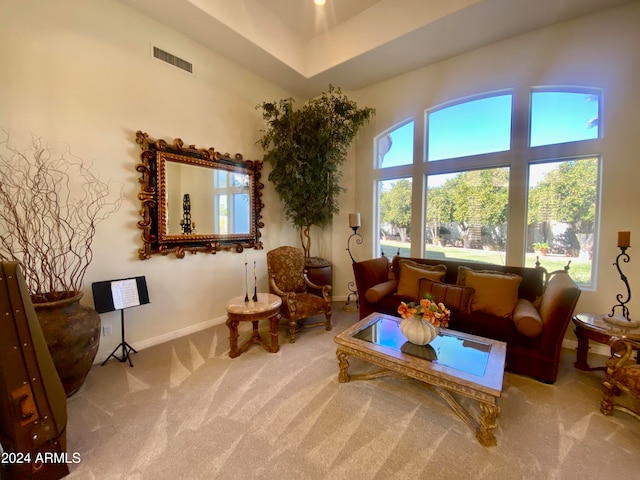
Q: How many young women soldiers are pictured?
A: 0